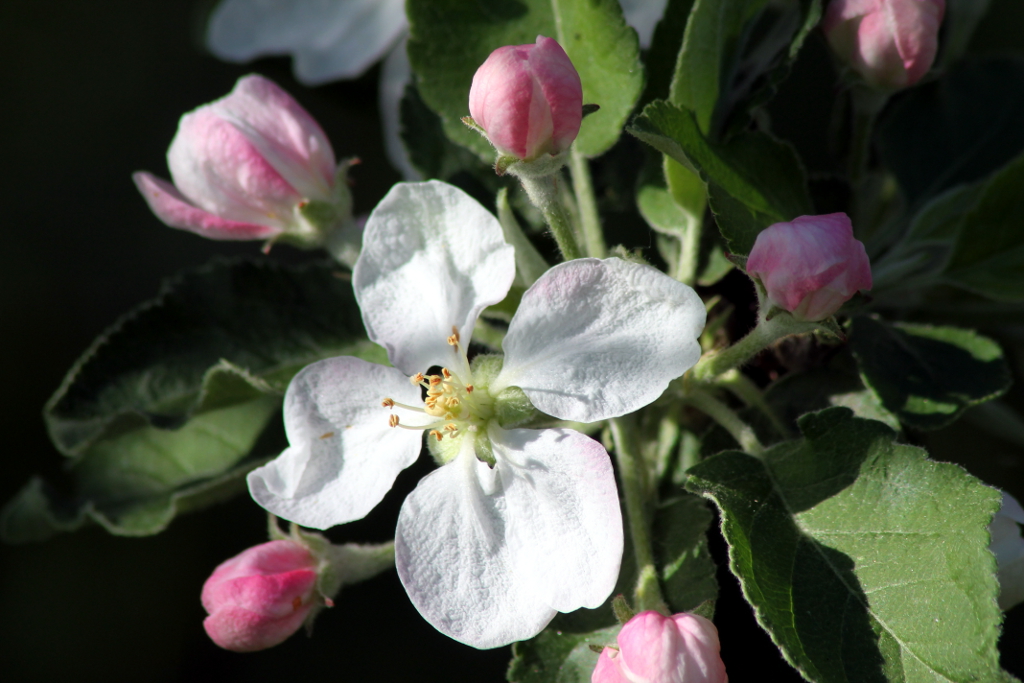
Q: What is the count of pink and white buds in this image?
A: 6